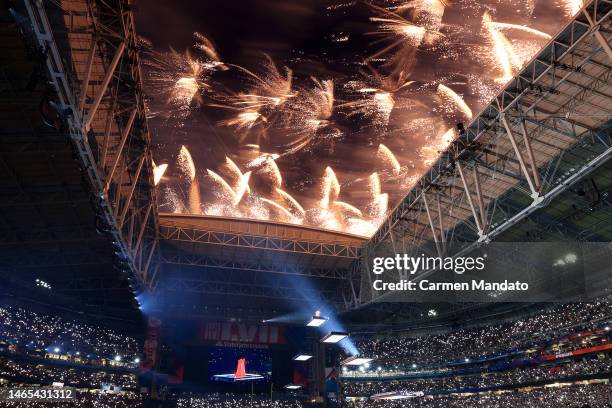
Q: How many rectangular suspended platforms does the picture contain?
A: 5